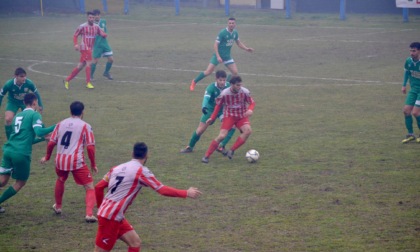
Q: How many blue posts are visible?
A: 8